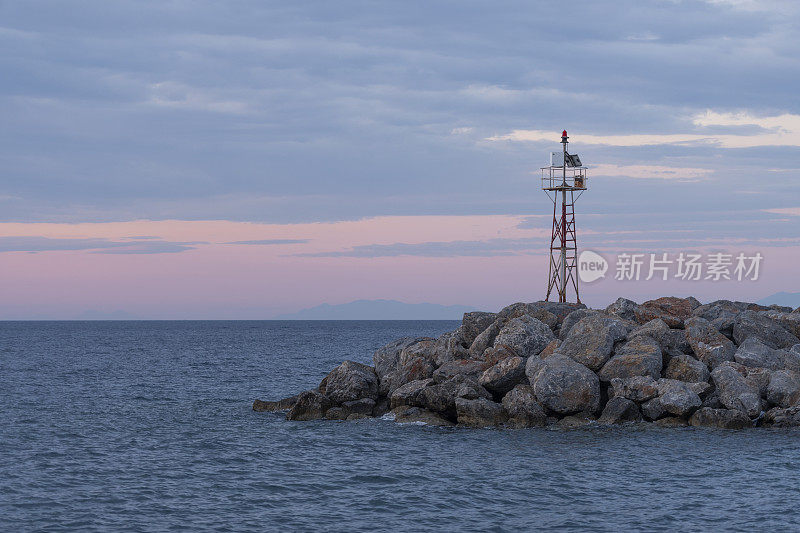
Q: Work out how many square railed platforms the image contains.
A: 1